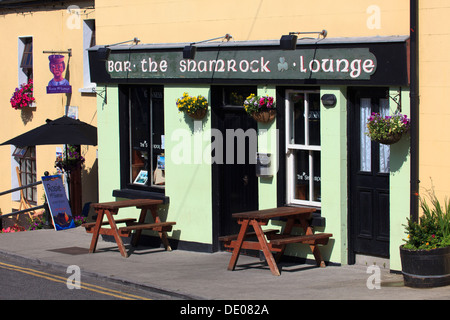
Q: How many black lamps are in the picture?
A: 3